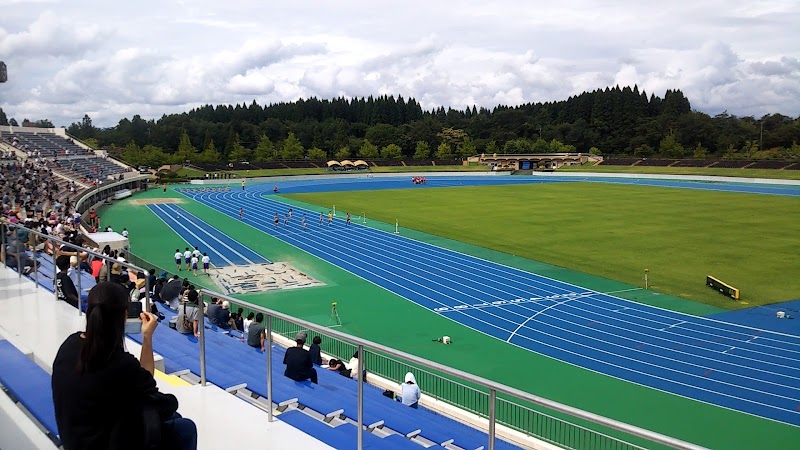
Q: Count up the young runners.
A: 8